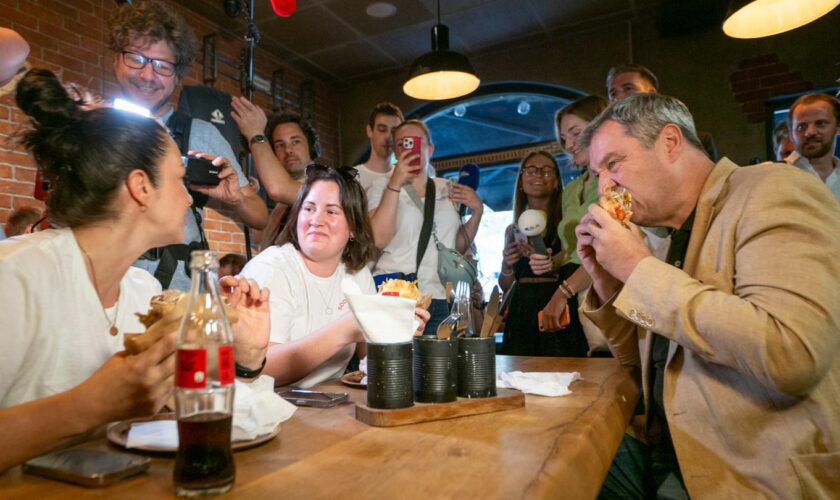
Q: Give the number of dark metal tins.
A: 3